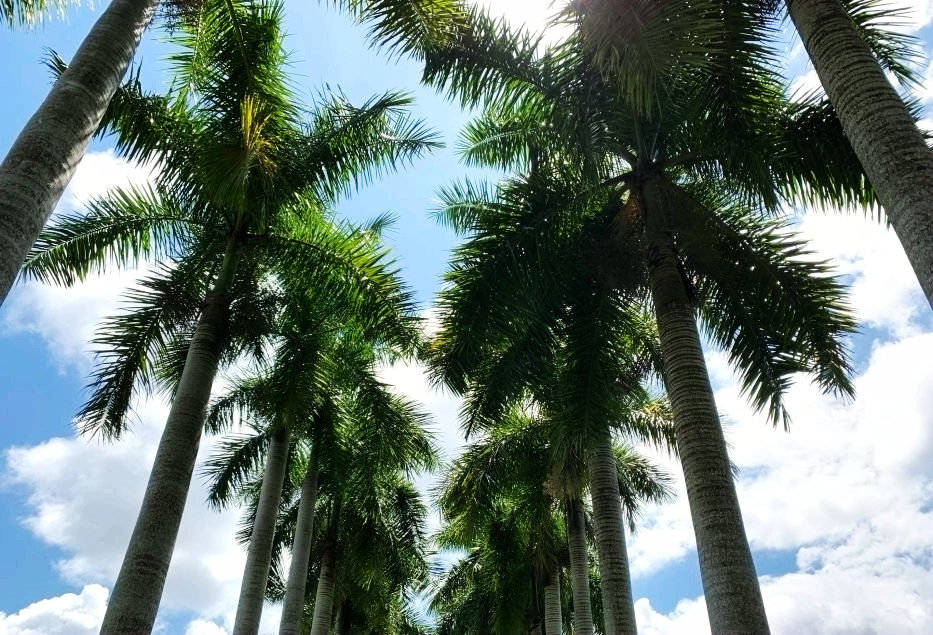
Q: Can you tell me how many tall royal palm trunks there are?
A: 10